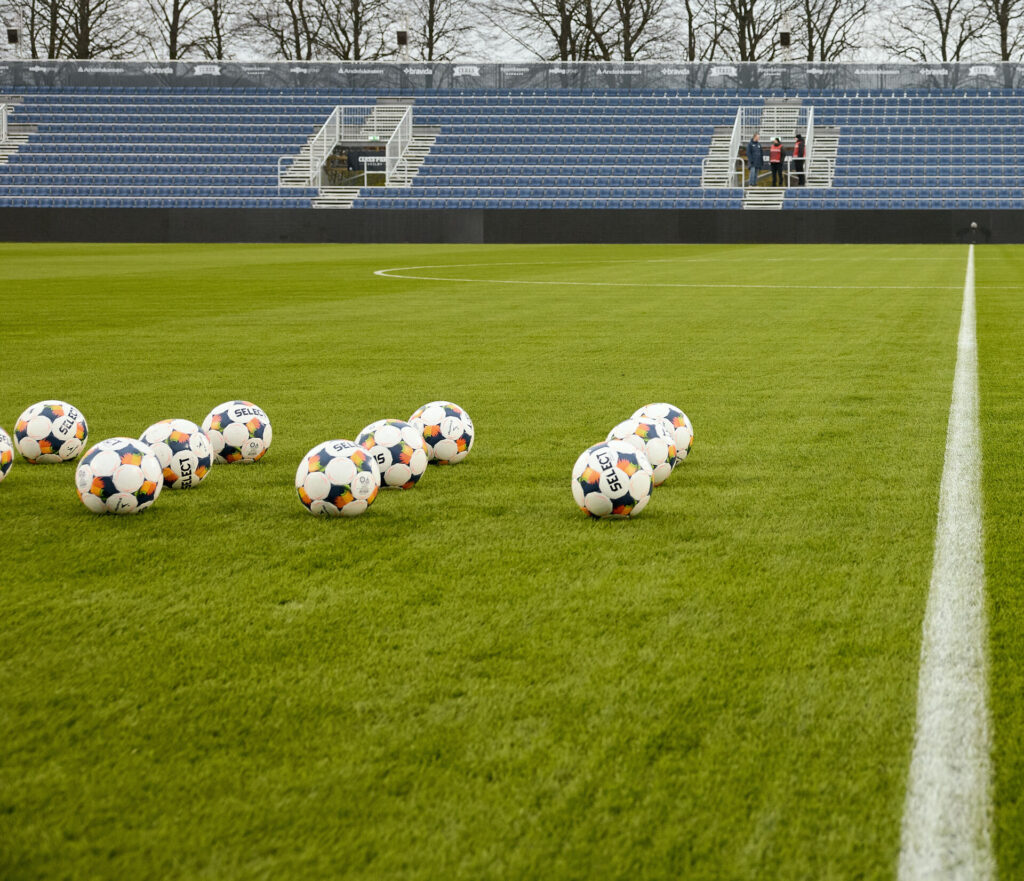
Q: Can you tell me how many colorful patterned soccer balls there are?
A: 11